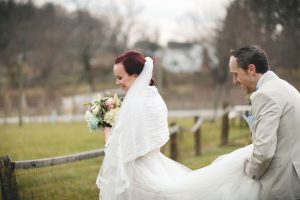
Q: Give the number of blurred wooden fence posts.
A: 4